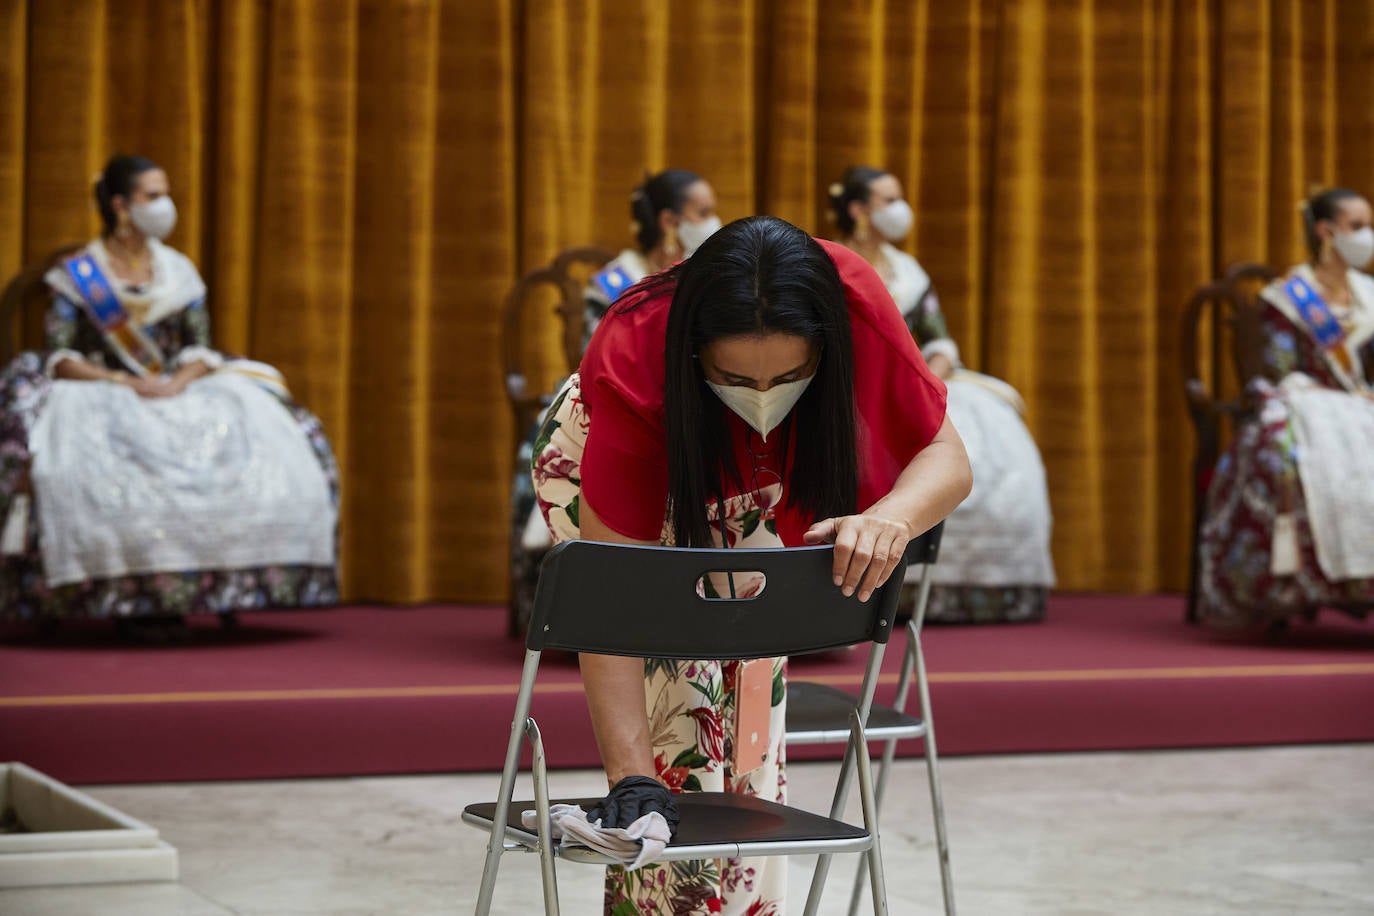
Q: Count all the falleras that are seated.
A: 4